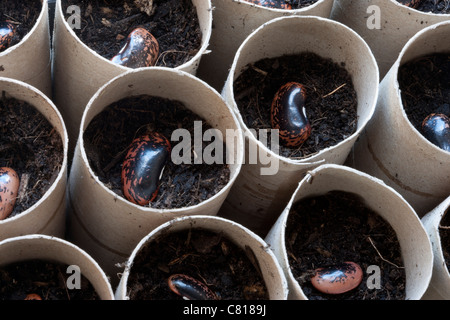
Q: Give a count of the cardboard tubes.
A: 12